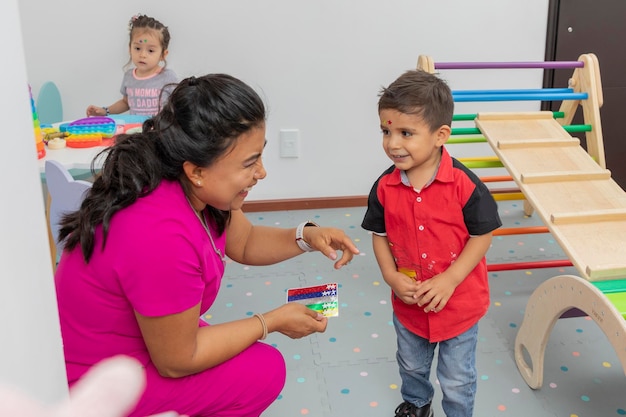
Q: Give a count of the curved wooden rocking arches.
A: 1